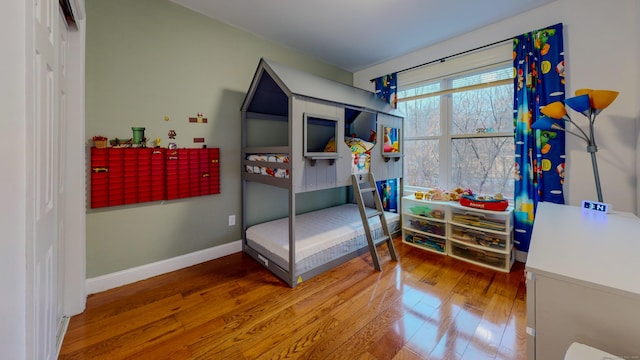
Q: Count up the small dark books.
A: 0